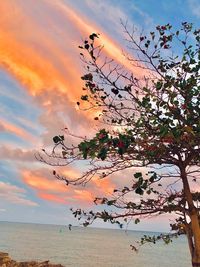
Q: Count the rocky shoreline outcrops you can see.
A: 1